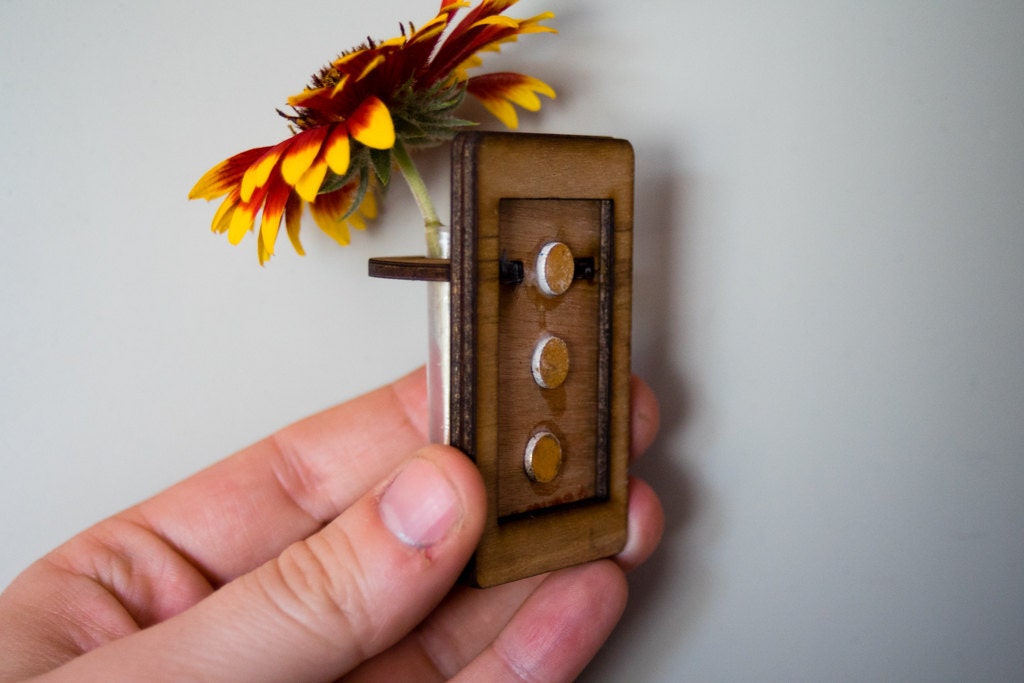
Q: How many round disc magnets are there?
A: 3